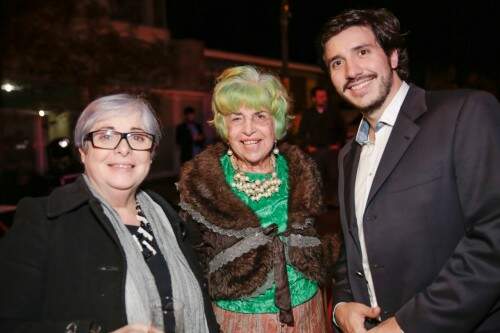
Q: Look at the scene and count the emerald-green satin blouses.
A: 1